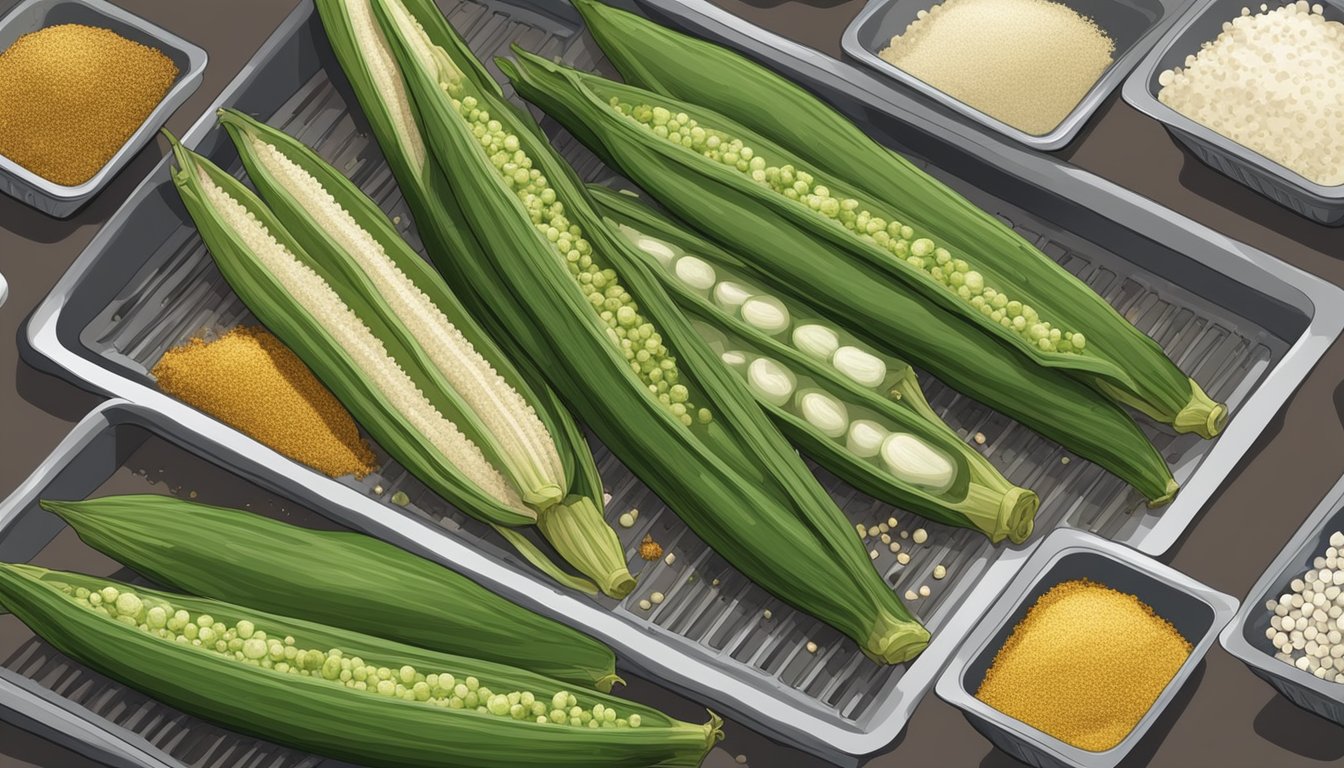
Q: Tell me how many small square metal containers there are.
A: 5